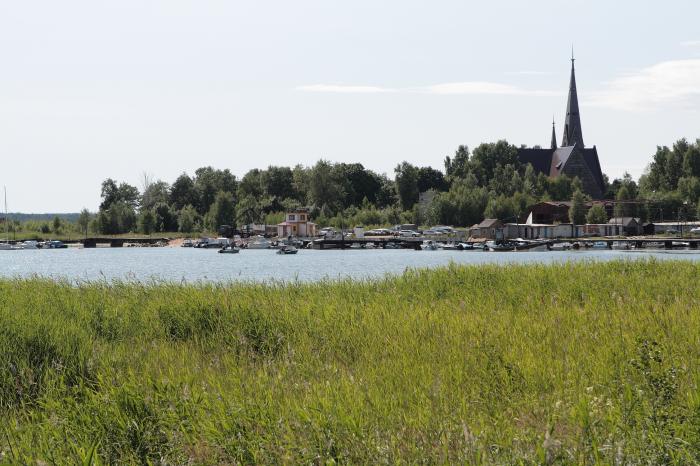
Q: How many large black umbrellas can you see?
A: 0